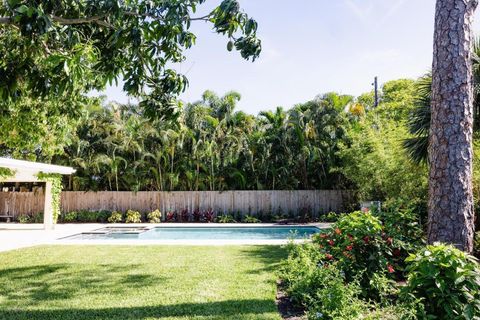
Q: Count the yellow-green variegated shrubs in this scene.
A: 3